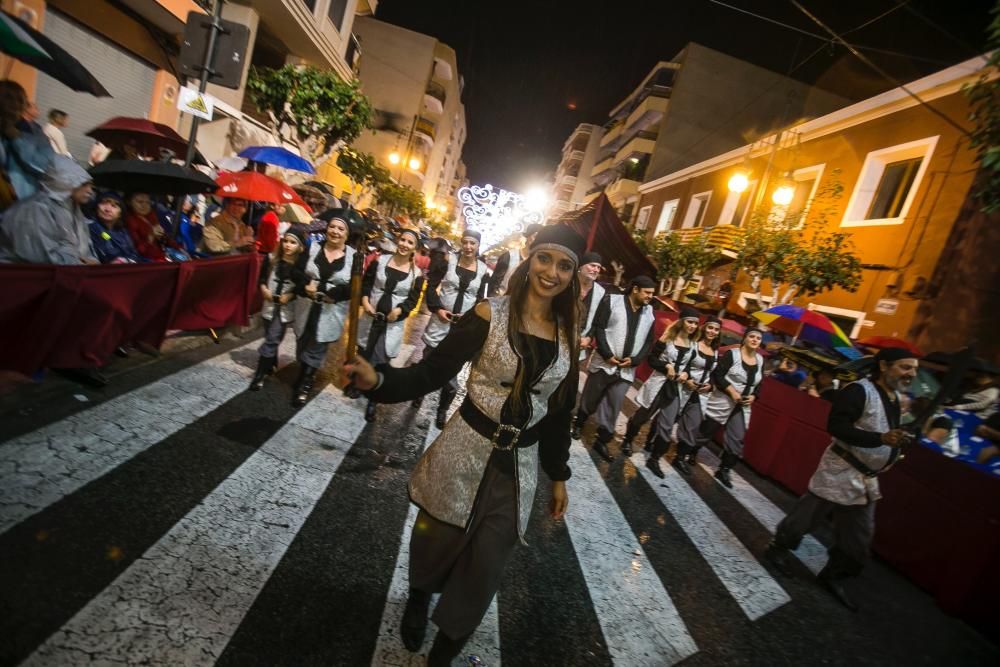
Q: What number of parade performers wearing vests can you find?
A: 12